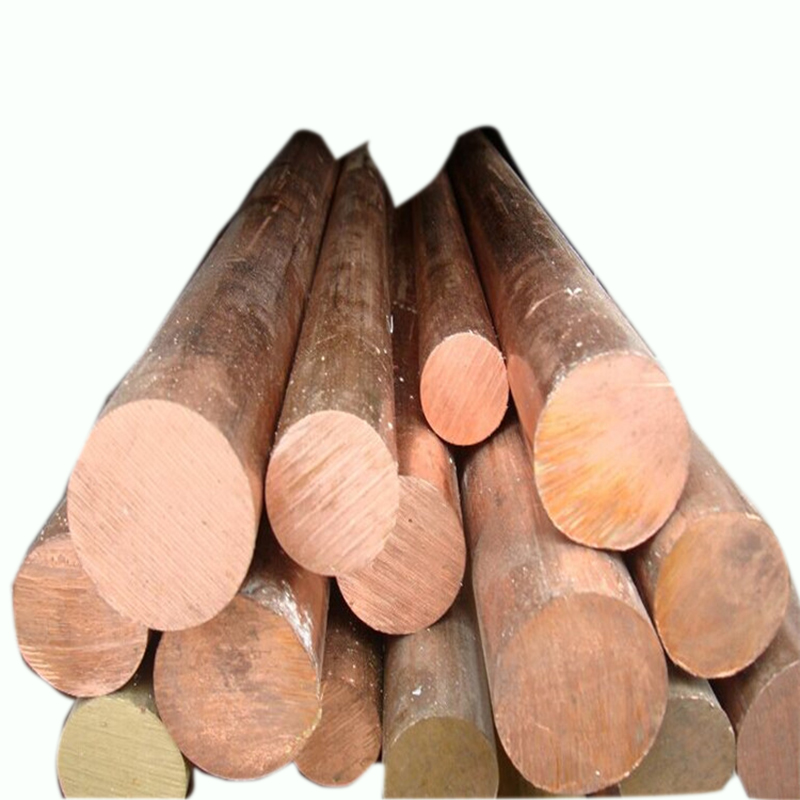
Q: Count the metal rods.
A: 14